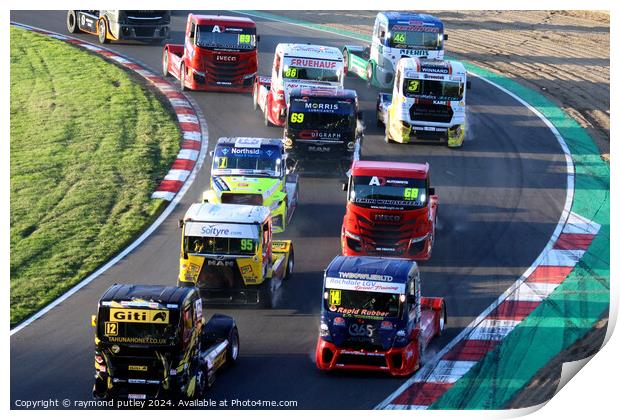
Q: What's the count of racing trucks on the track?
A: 11